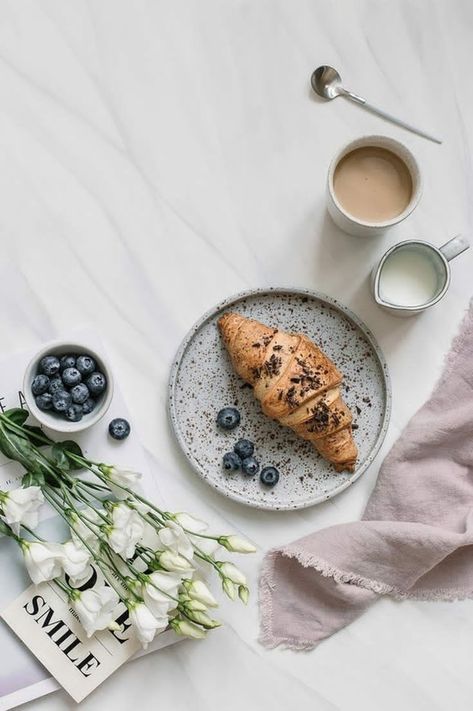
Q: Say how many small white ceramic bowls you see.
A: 1